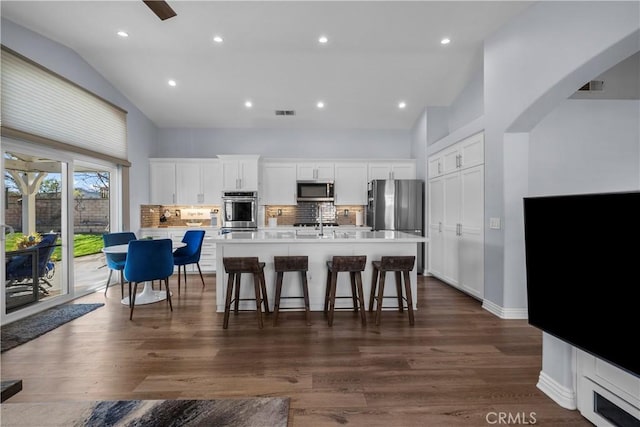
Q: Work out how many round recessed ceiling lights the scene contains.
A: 8